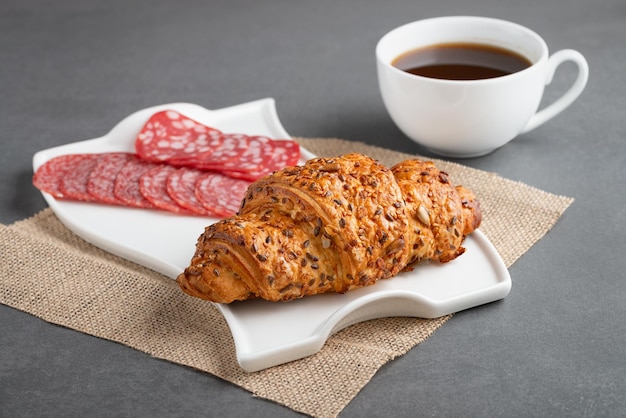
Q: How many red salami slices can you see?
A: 11